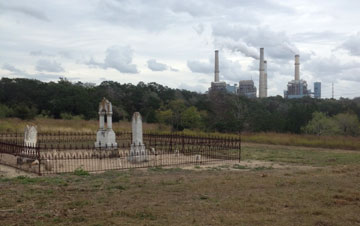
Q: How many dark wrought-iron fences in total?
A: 1